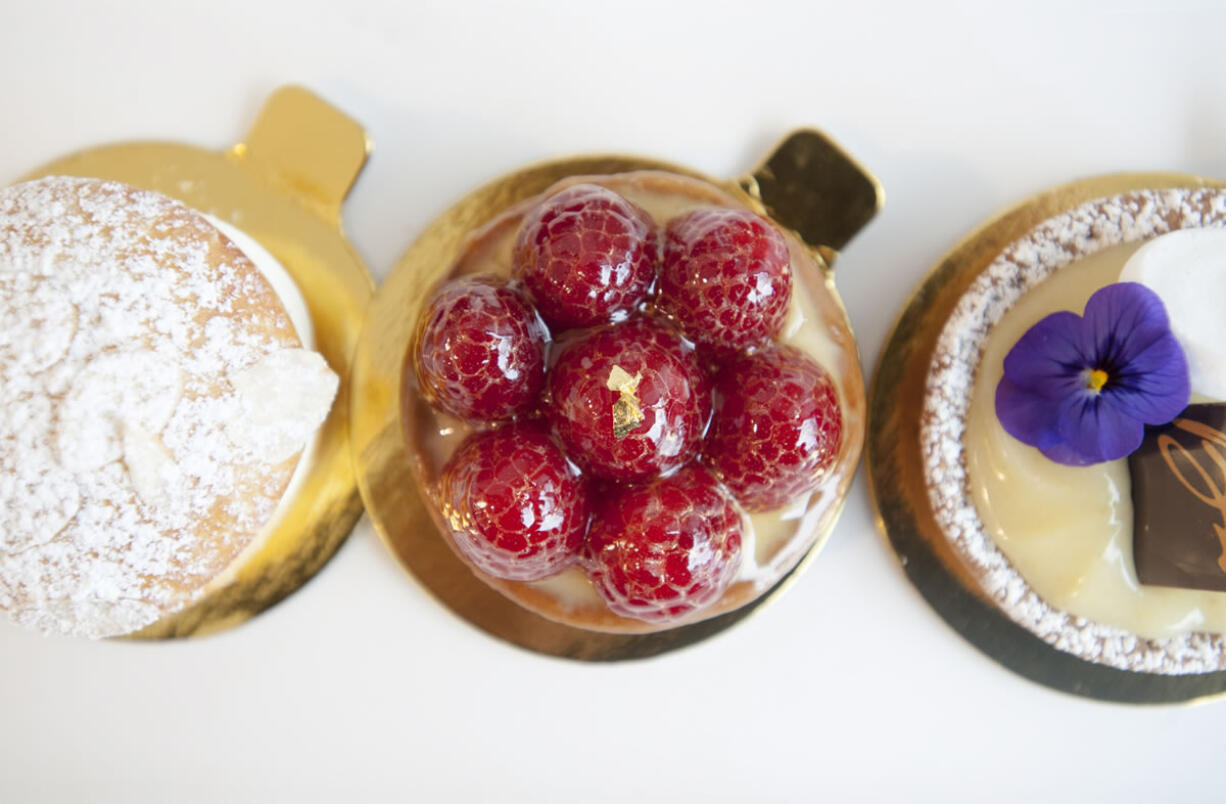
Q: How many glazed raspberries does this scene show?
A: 7